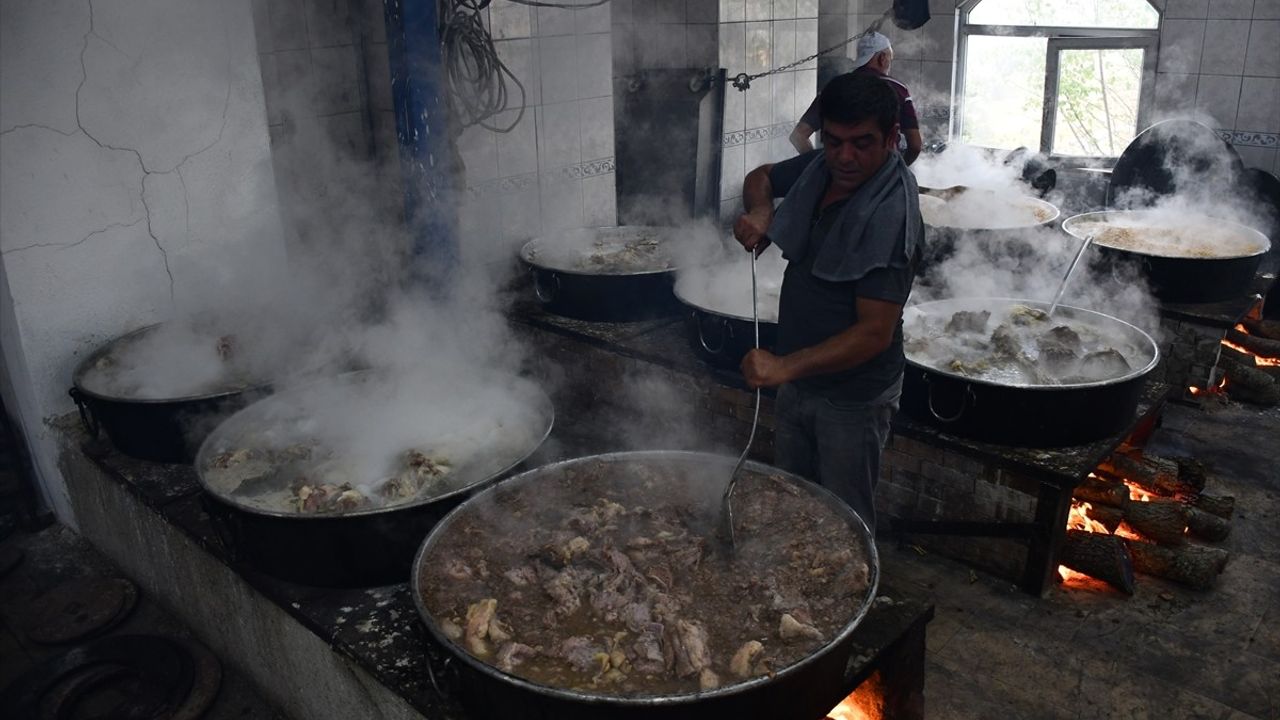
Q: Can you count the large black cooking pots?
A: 8